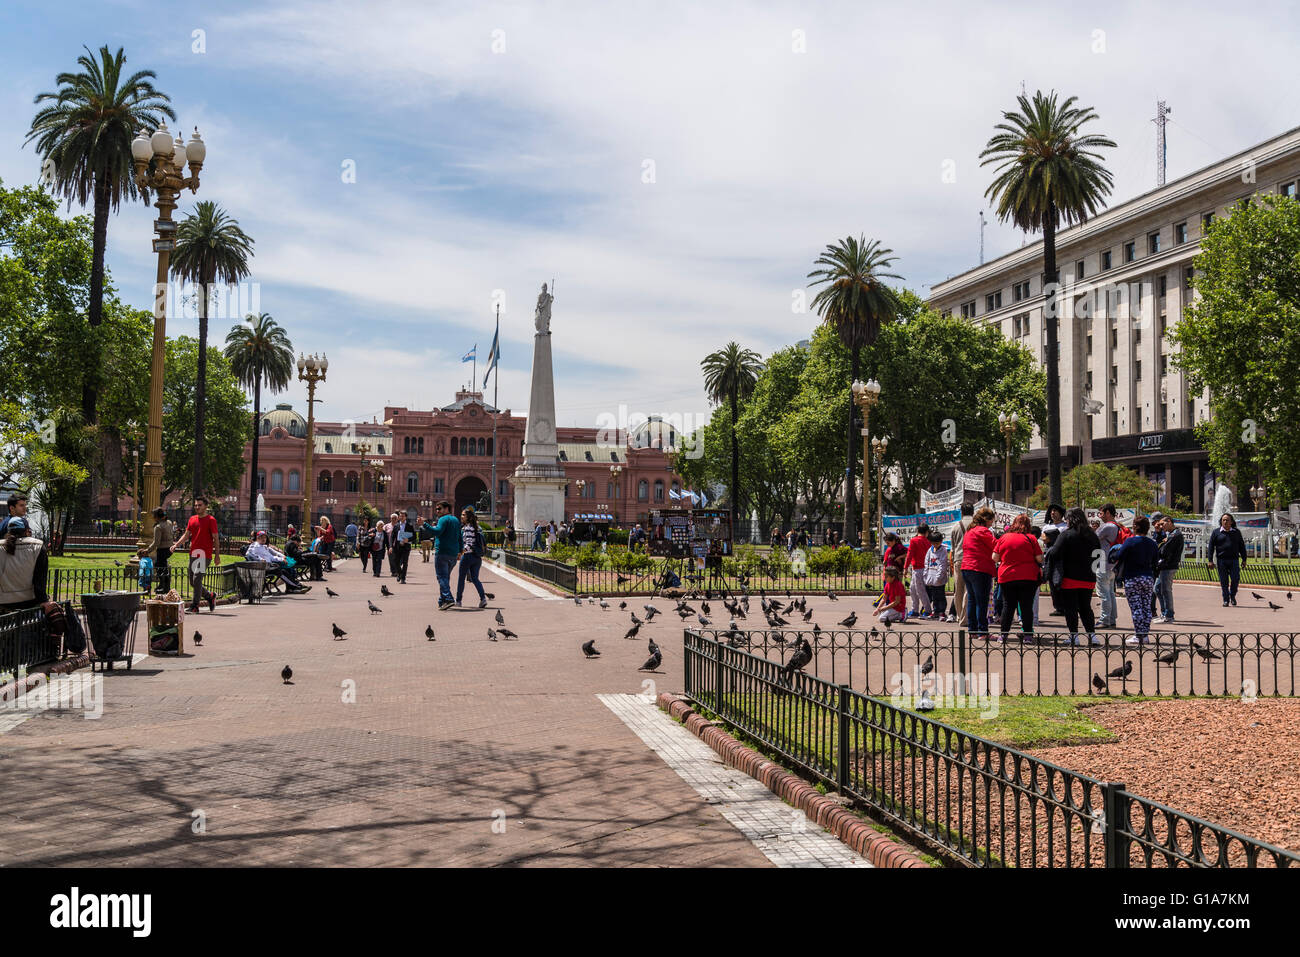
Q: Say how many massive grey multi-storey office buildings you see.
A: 1